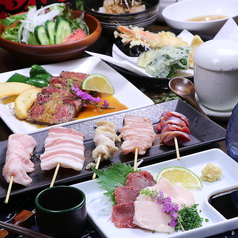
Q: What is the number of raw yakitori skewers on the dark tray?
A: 5